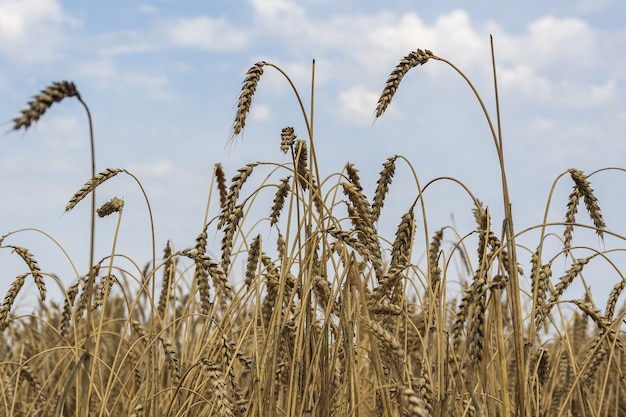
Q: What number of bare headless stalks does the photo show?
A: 2